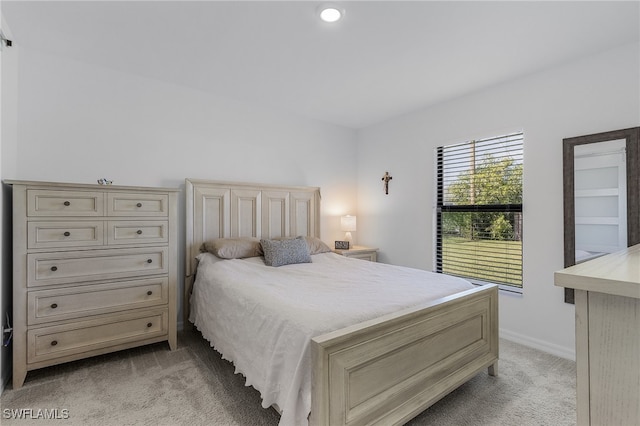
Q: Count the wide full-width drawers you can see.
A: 3